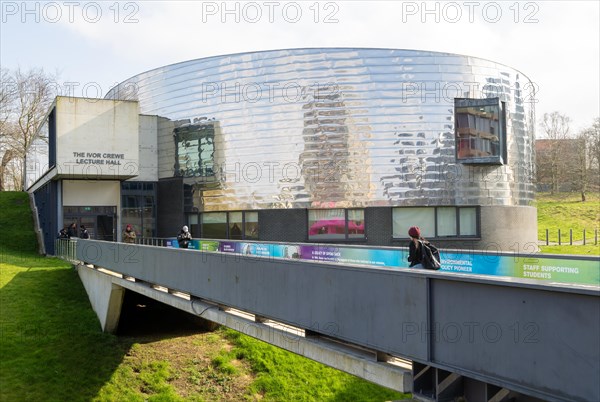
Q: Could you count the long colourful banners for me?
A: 1